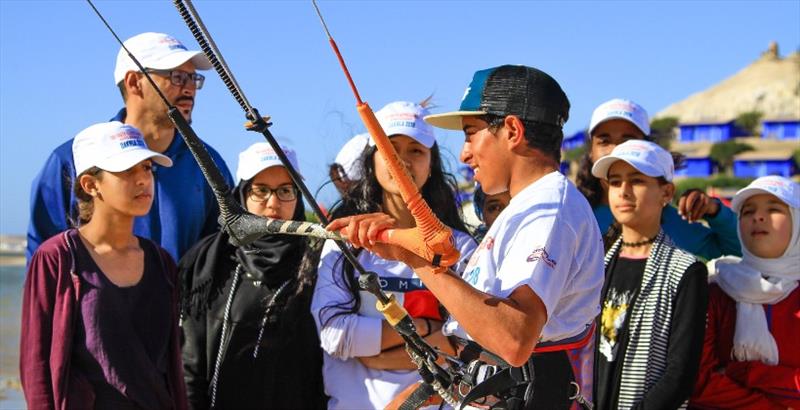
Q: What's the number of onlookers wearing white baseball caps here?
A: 8